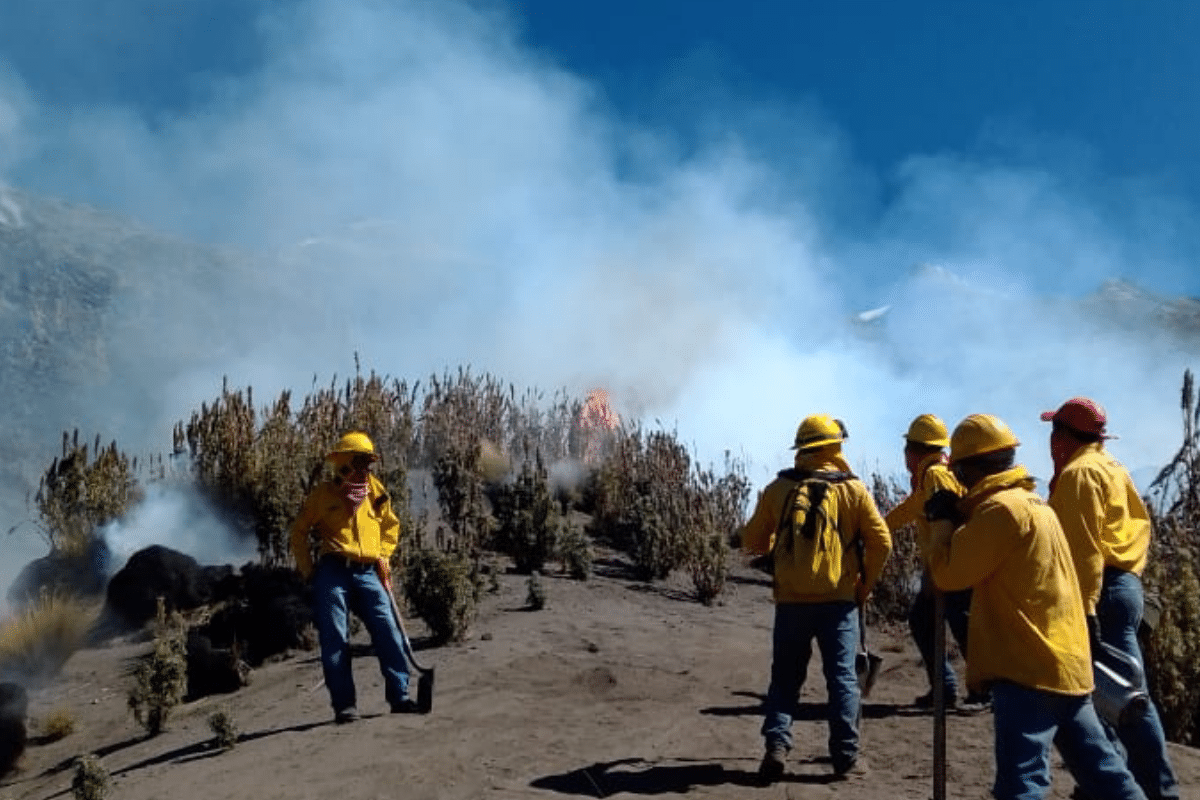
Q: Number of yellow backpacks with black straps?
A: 1